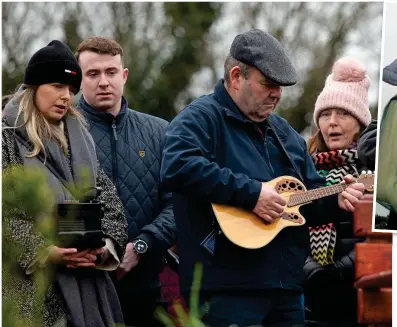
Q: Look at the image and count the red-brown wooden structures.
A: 1